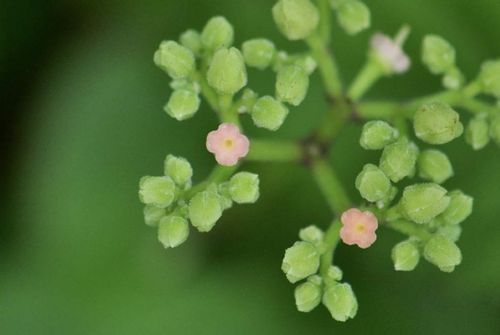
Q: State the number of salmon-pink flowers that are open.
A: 2